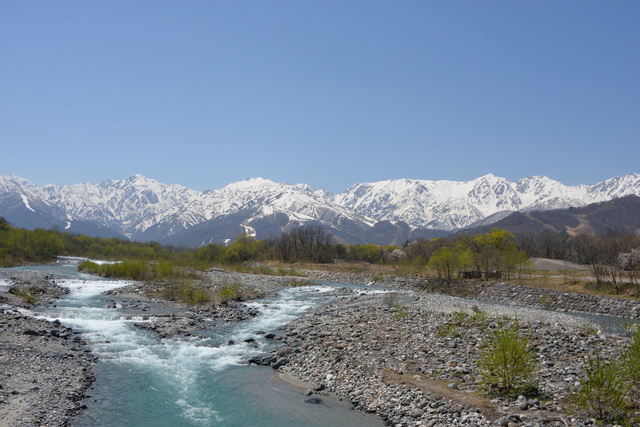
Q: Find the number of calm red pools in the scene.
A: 0